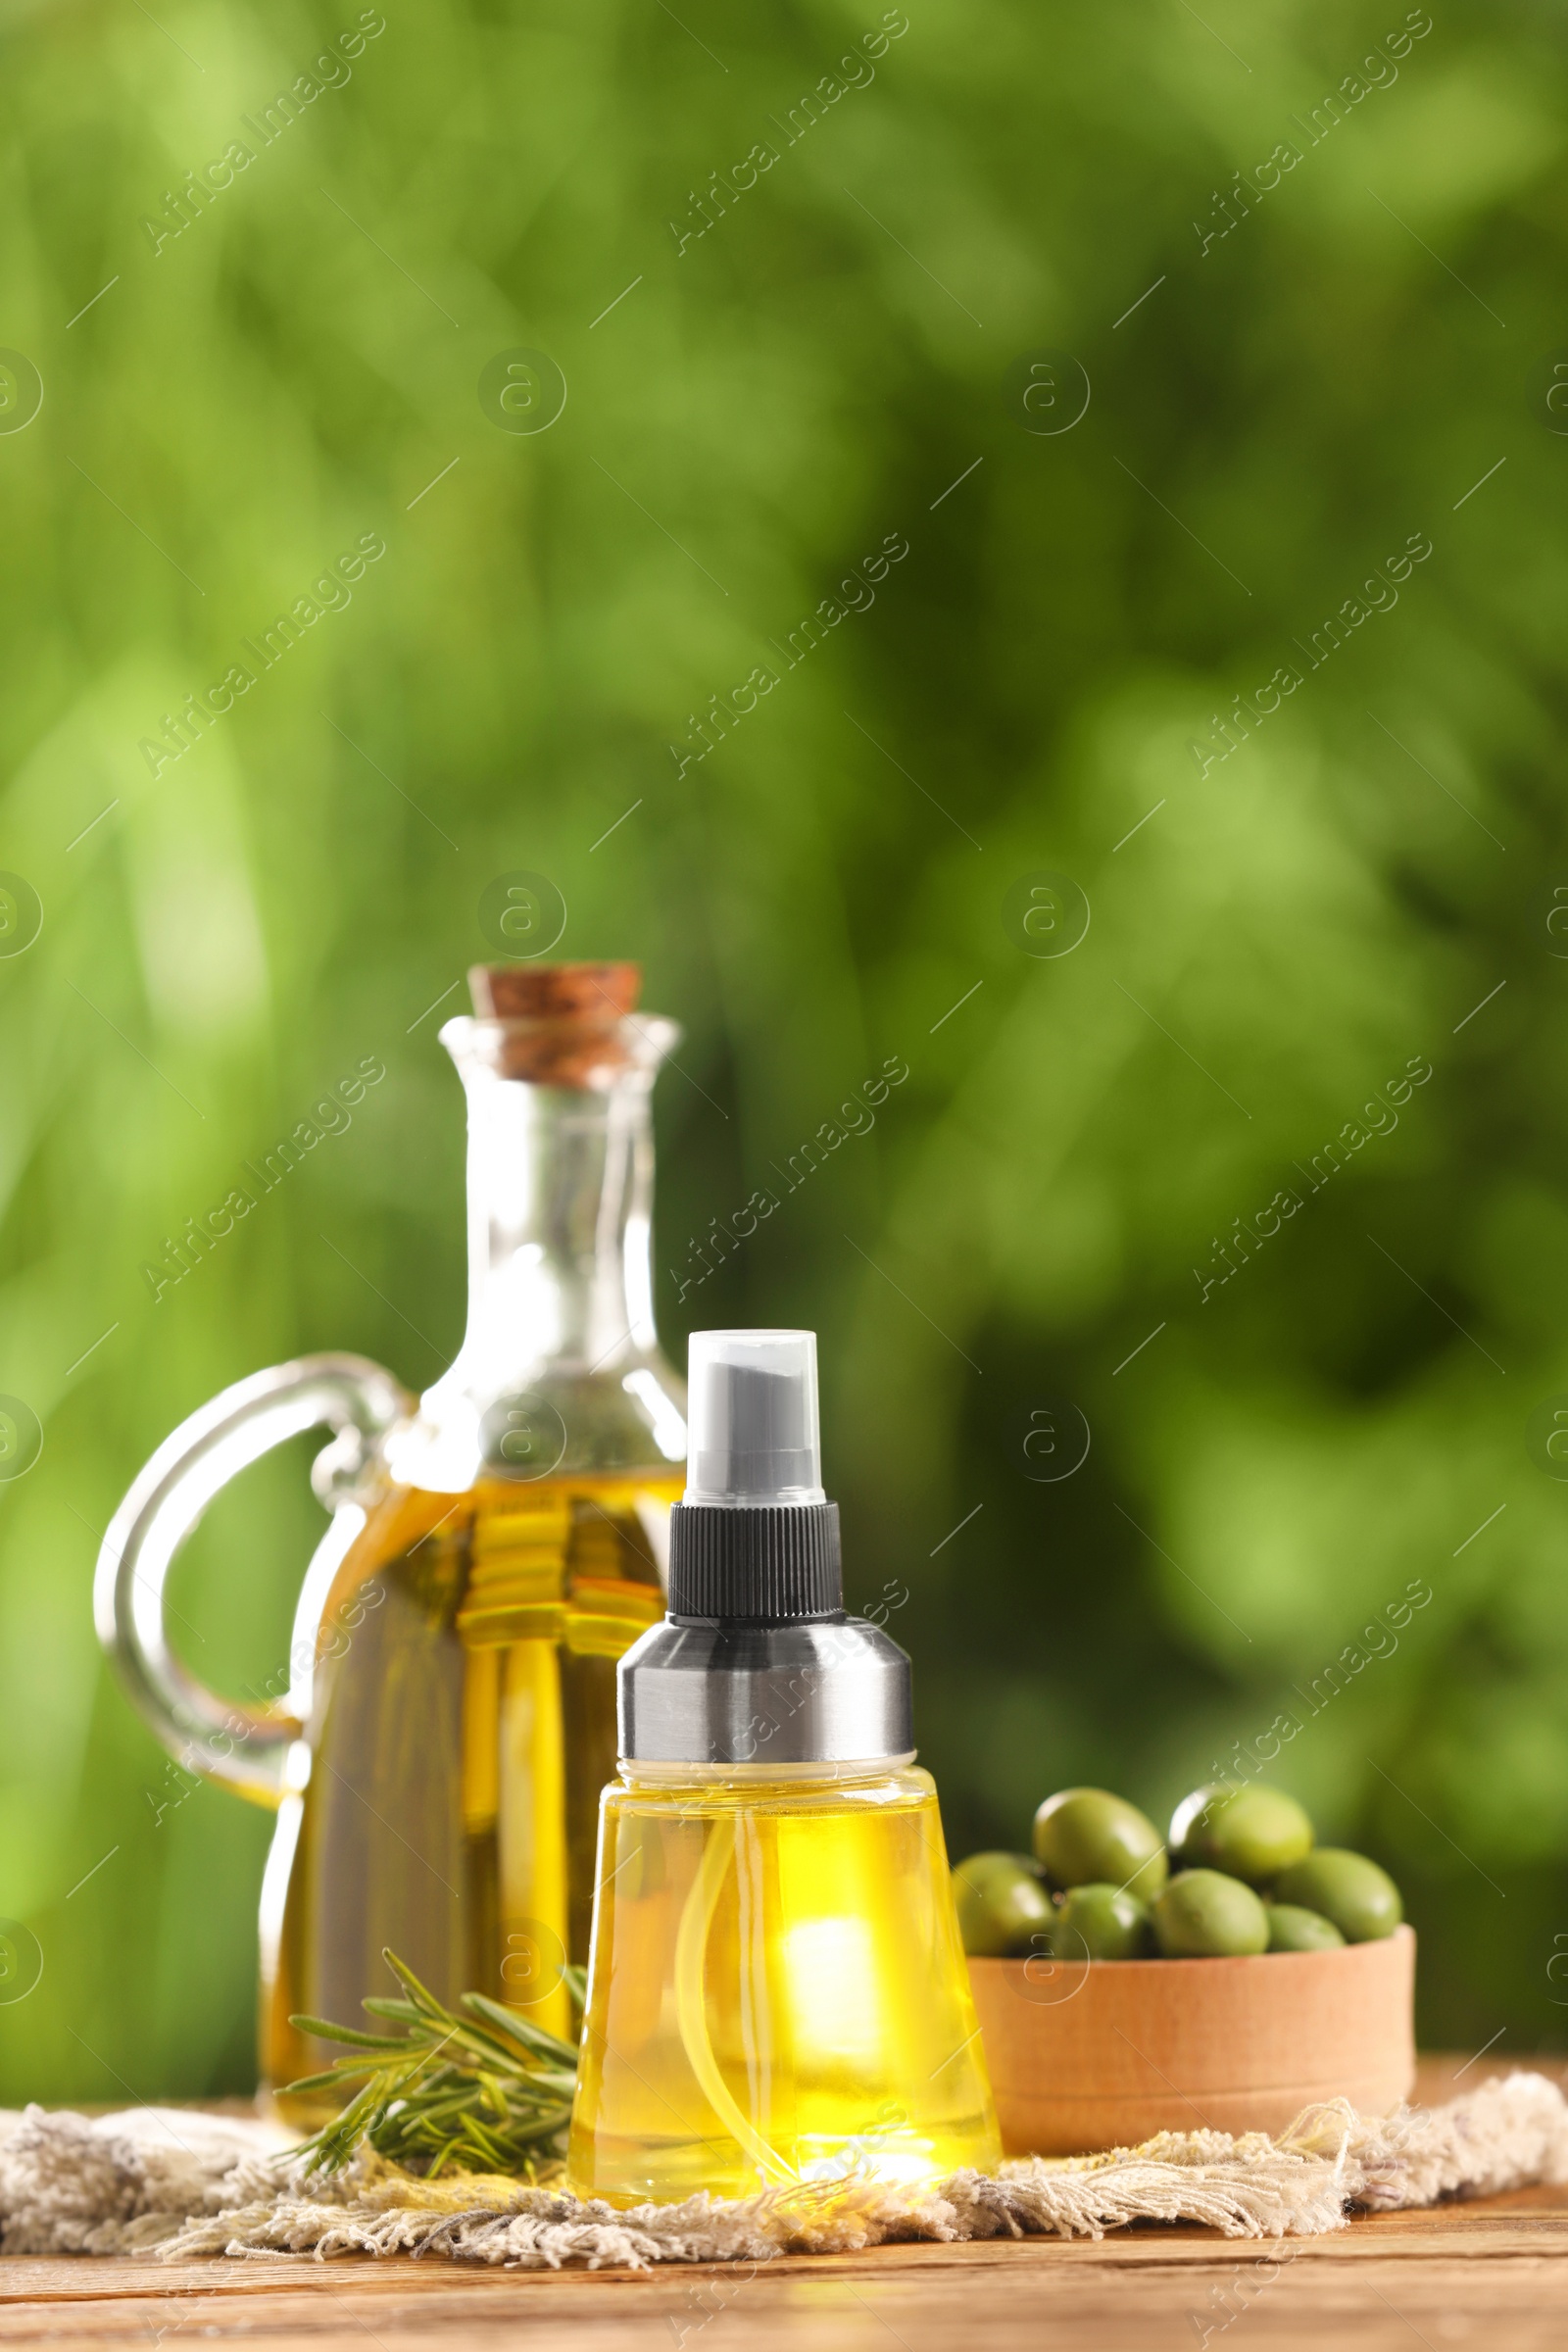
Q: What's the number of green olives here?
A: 7